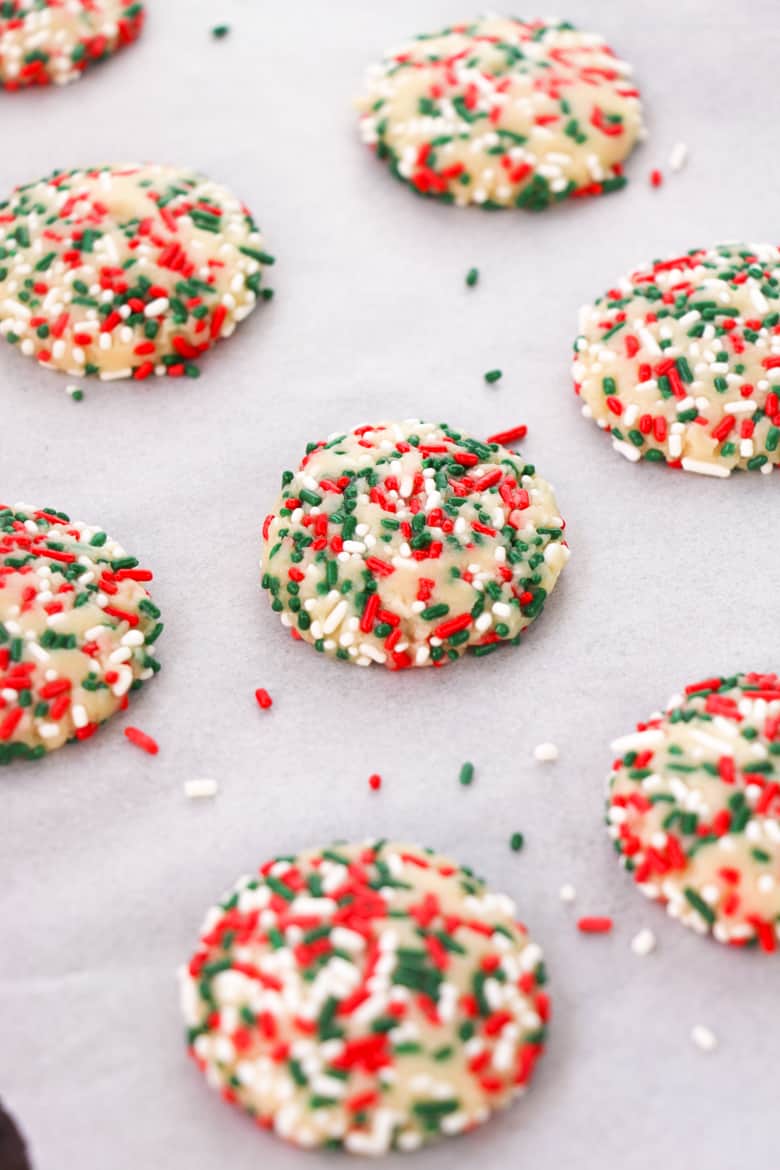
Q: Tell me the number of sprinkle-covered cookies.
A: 8